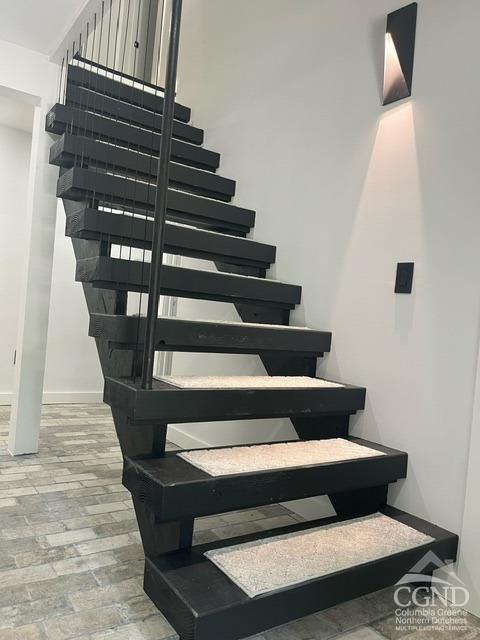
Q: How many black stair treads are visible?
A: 11